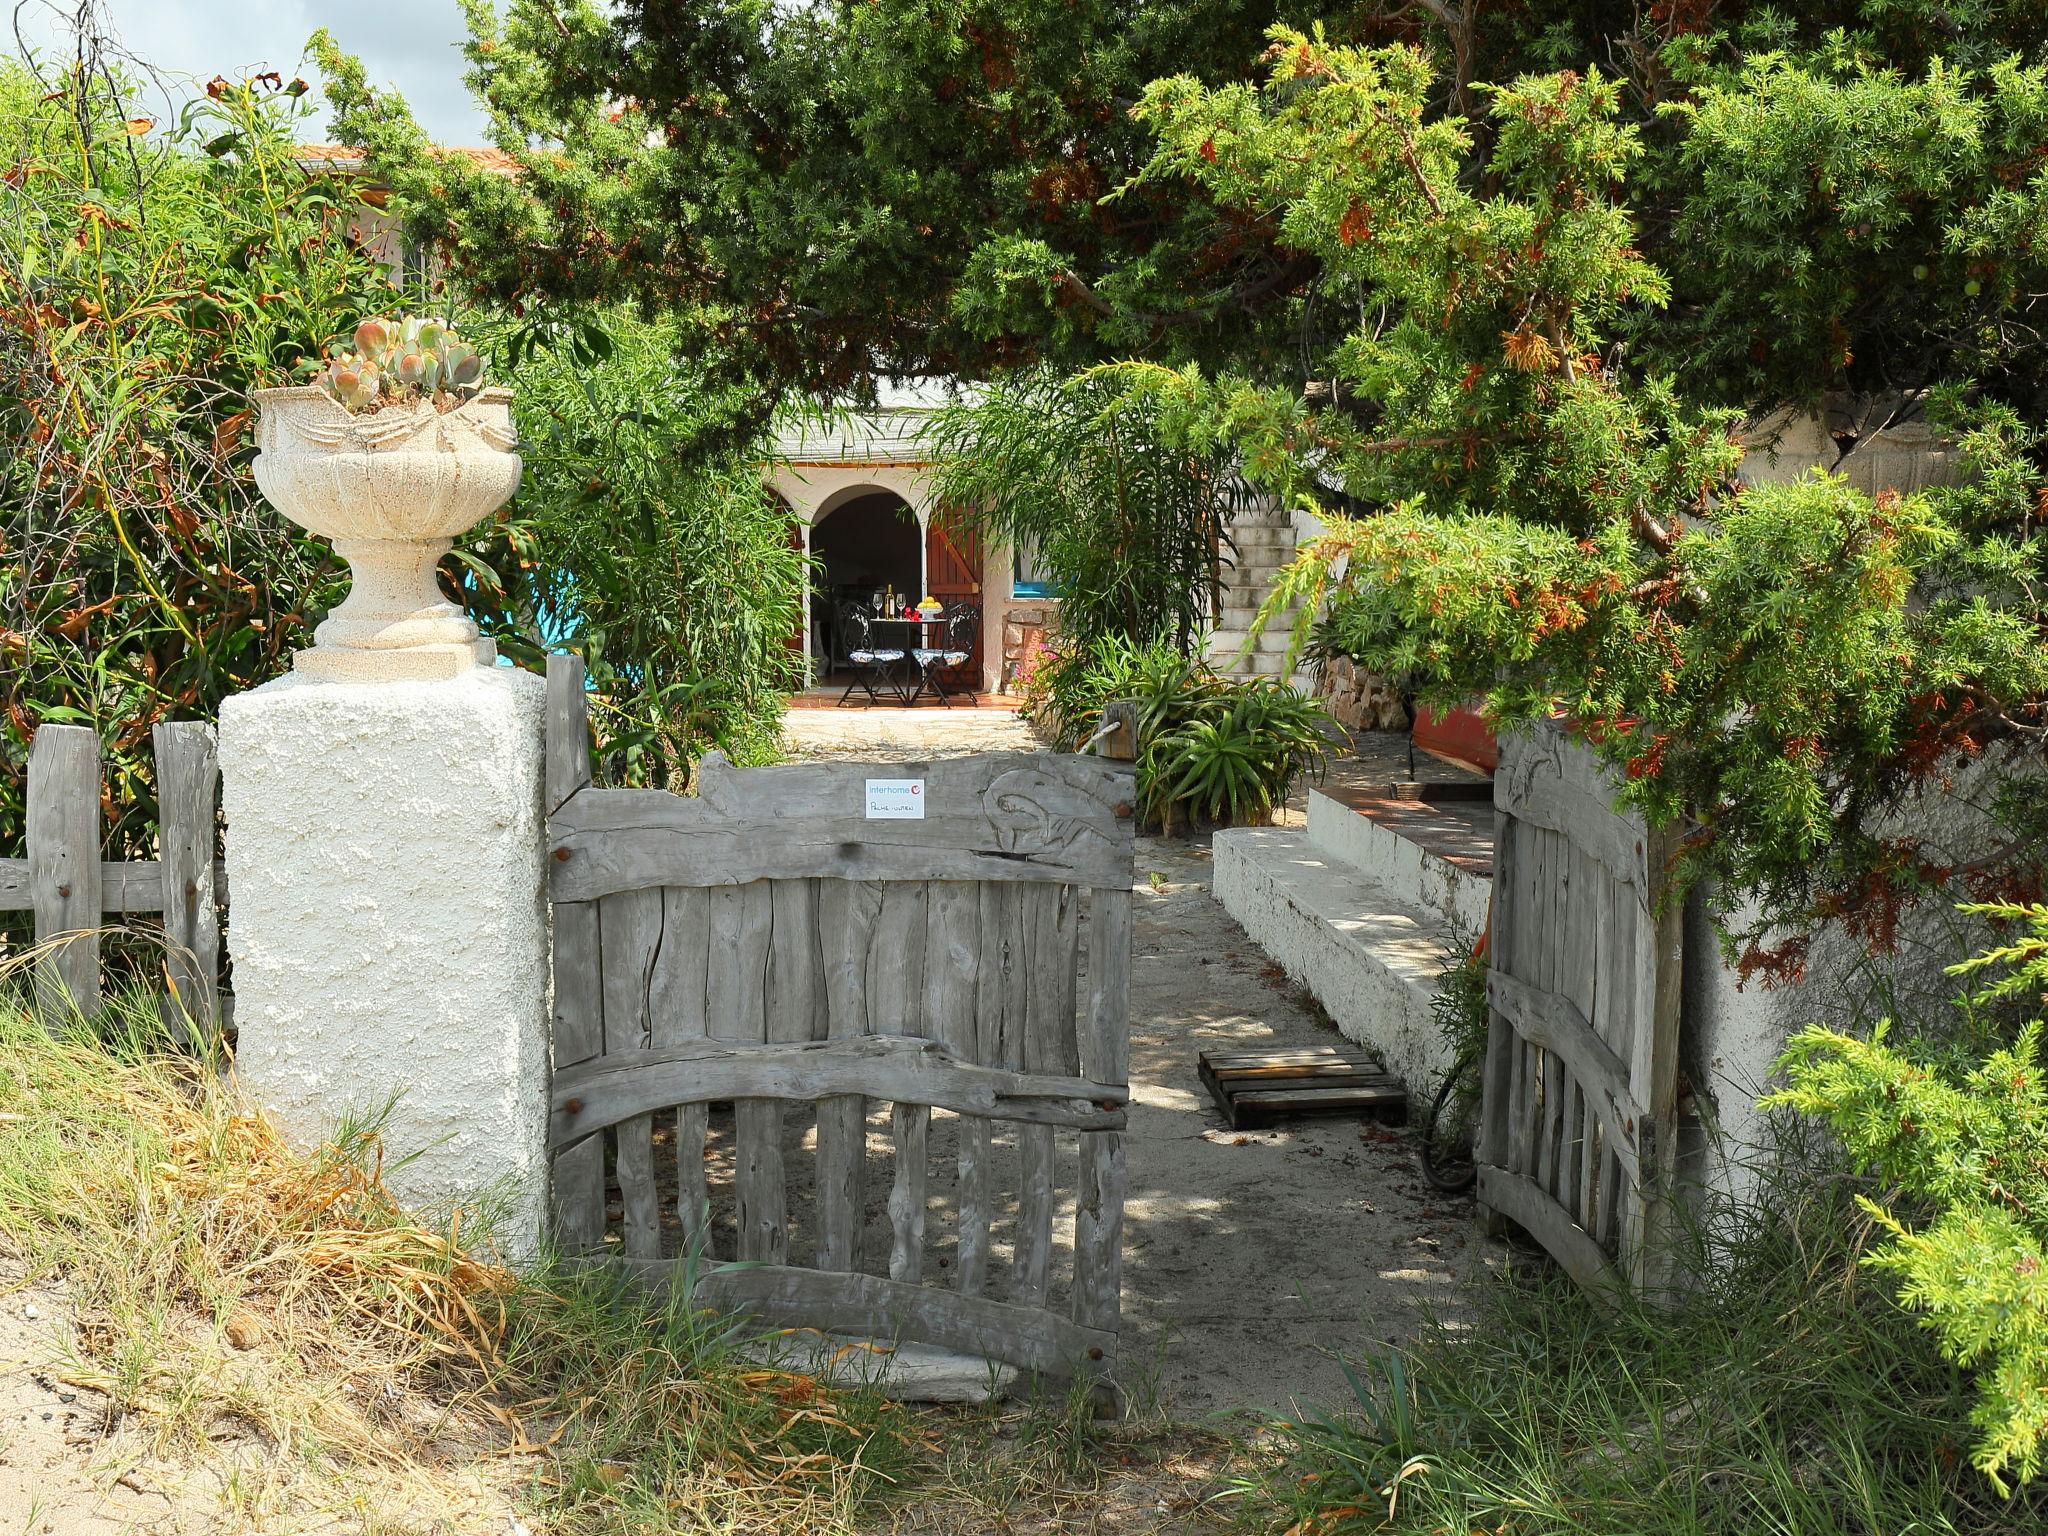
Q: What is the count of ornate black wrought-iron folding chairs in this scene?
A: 2